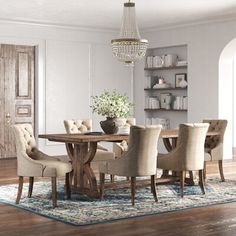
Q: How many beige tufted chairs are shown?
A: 6